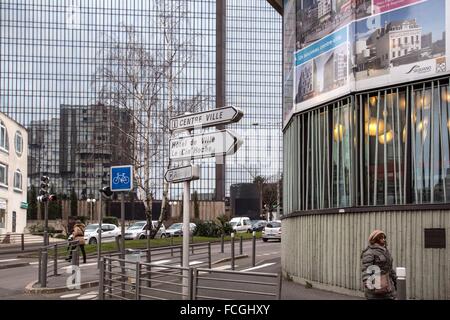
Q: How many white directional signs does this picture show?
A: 3